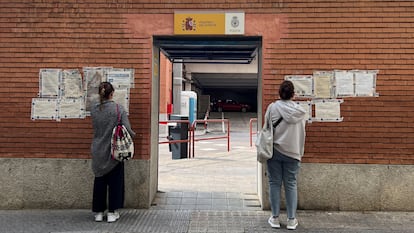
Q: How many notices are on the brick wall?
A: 13